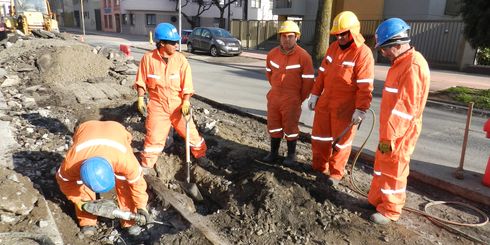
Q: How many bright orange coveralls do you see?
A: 5